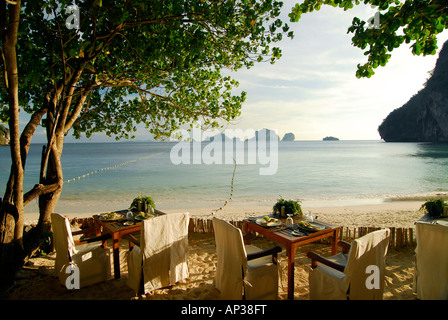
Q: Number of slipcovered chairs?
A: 5